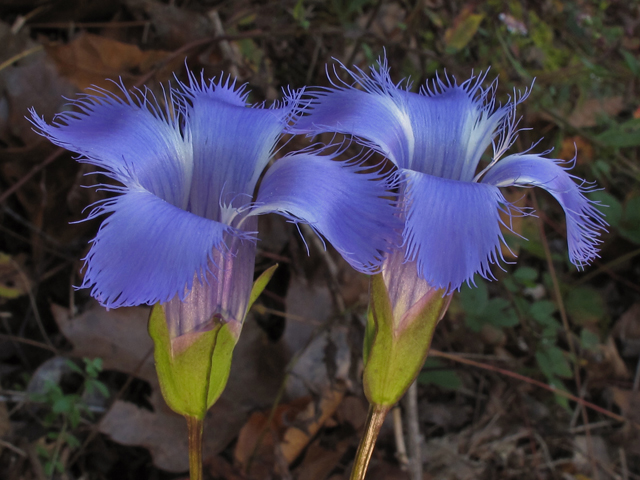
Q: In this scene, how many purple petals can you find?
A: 8